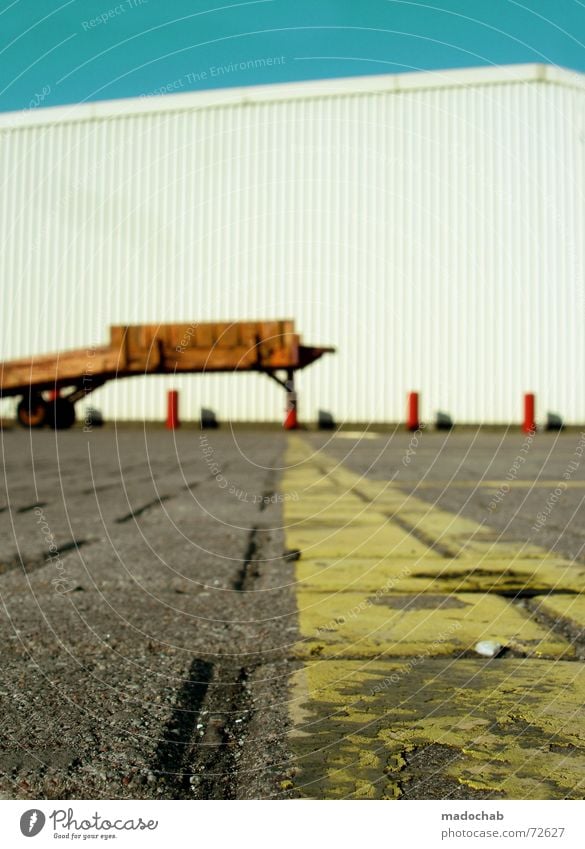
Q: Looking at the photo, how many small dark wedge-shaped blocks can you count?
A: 5